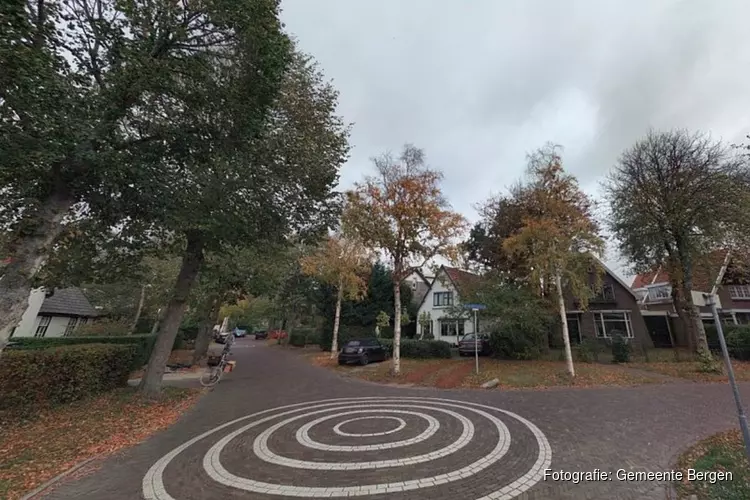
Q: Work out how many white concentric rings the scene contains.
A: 5